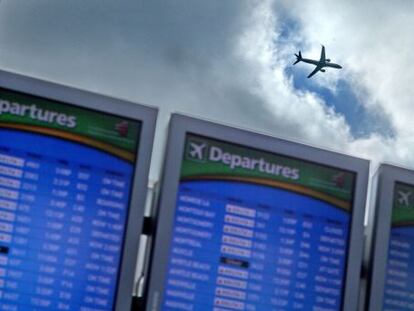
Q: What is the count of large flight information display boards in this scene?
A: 3